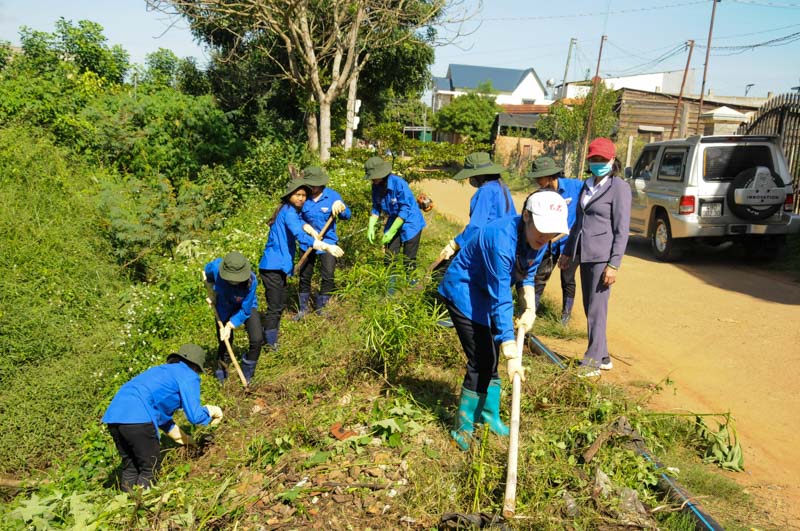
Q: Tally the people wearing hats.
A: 9